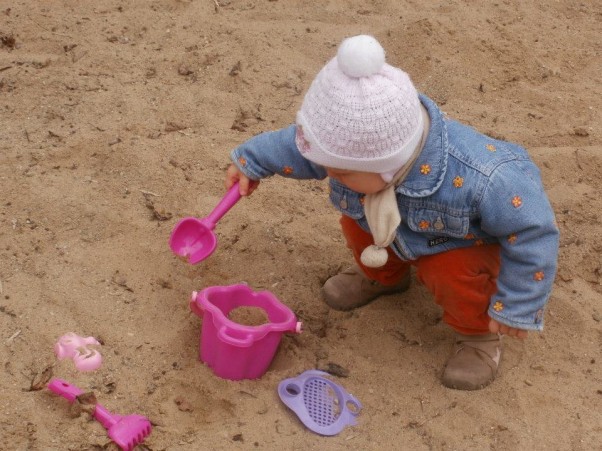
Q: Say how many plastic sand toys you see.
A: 5